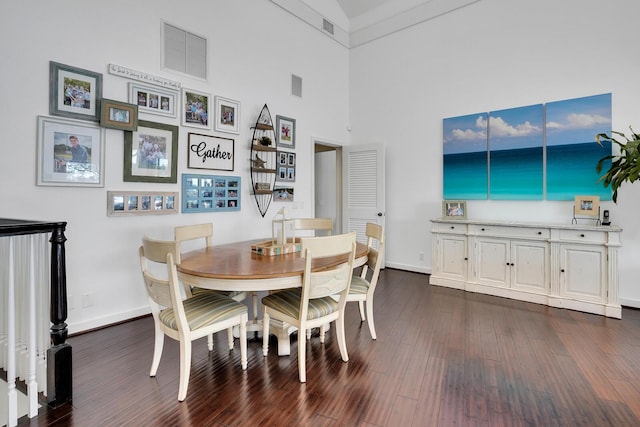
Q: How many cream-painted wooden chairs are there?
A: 5